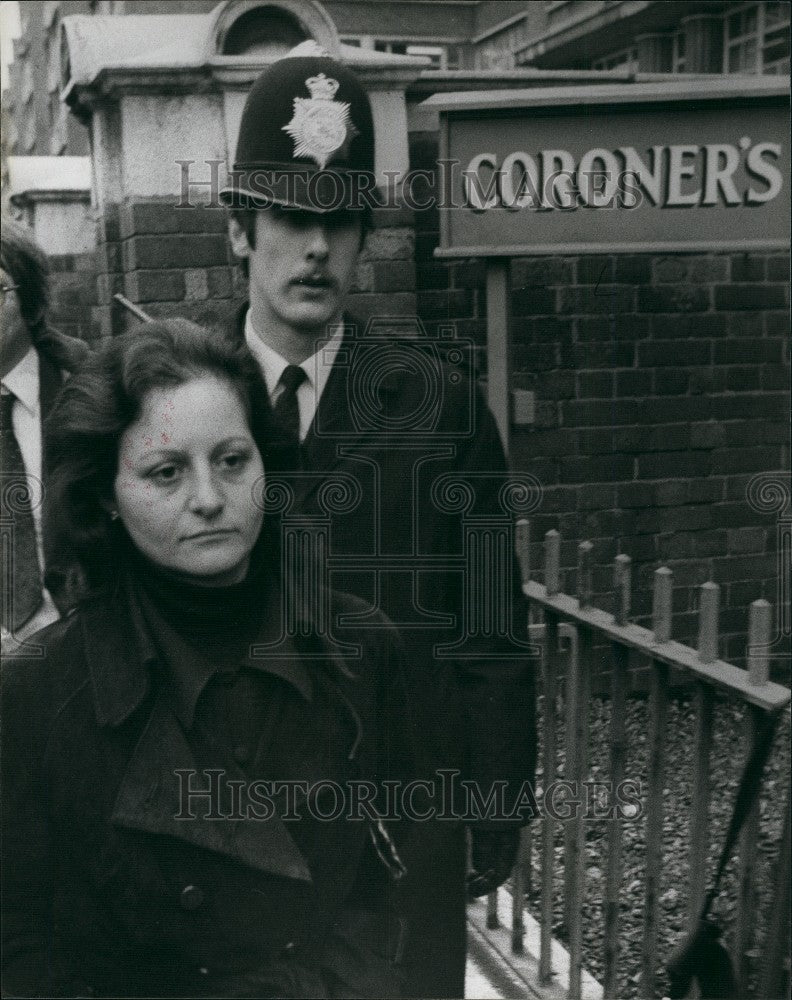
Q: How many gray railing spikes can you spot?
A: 7